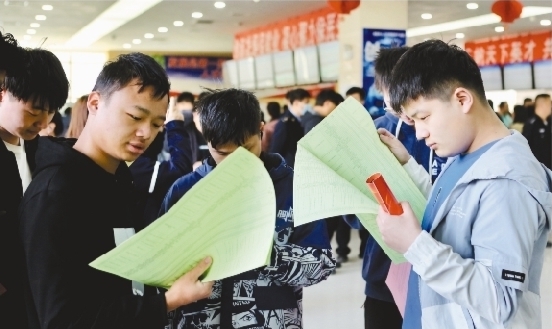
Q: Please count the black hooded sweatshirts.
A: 1